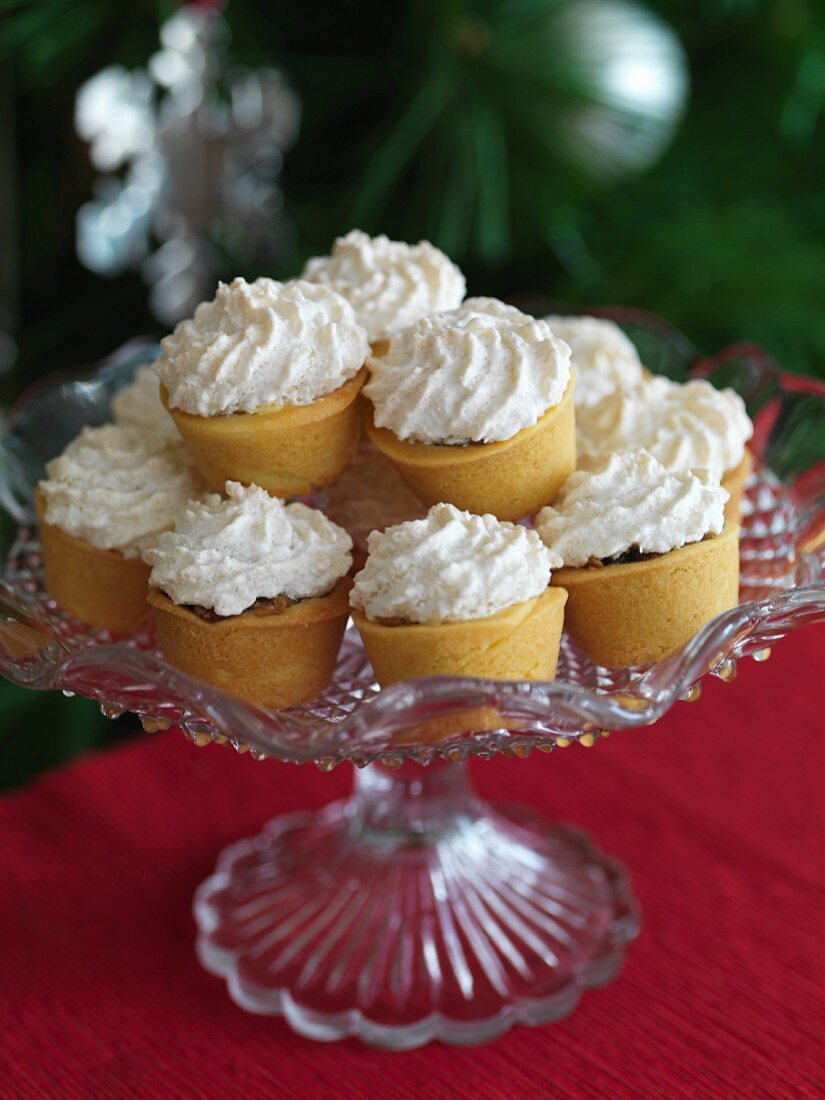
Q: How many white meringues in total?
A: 10